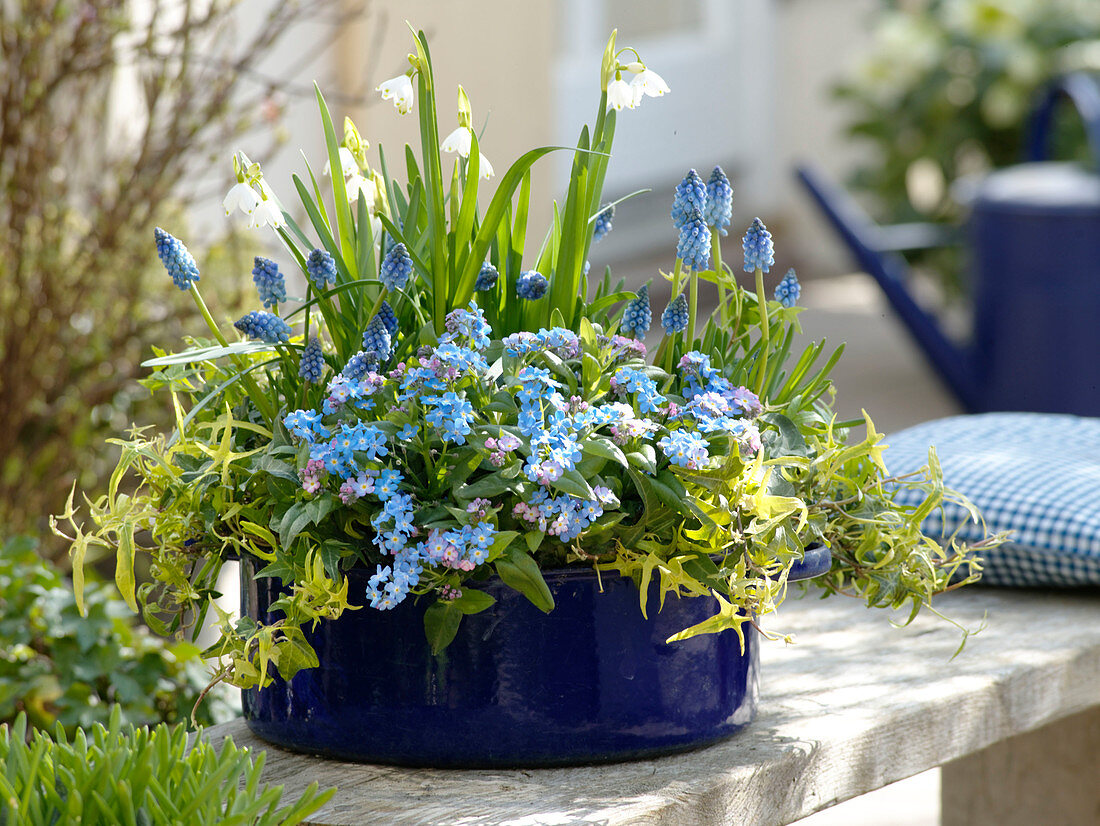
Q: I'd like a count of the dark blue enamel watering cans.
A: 1